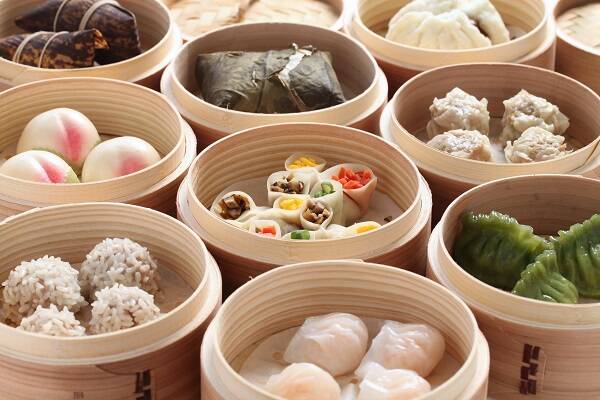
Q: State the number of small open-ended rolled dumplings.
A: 10